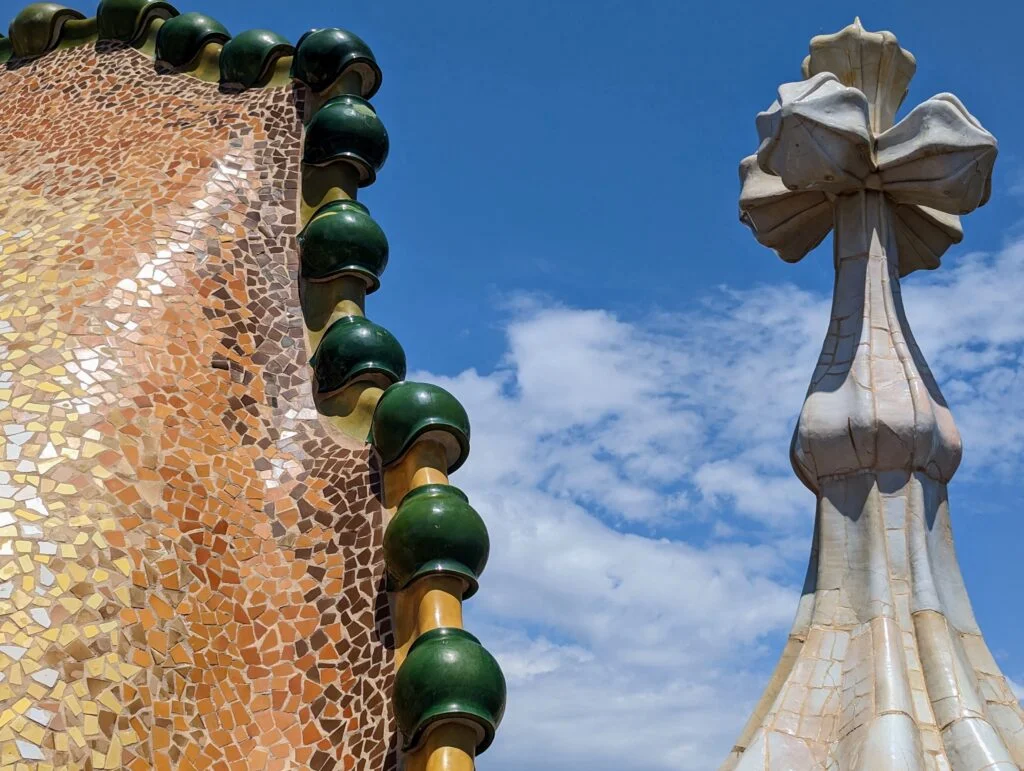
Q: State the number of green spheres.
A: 11